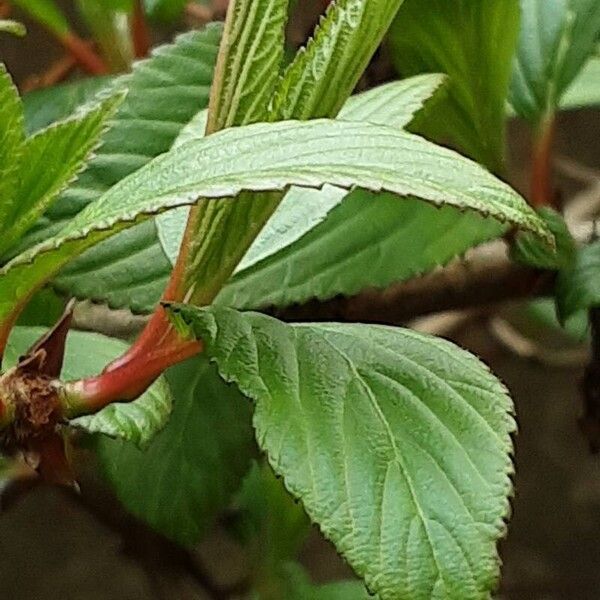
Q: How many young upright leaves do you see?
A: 2